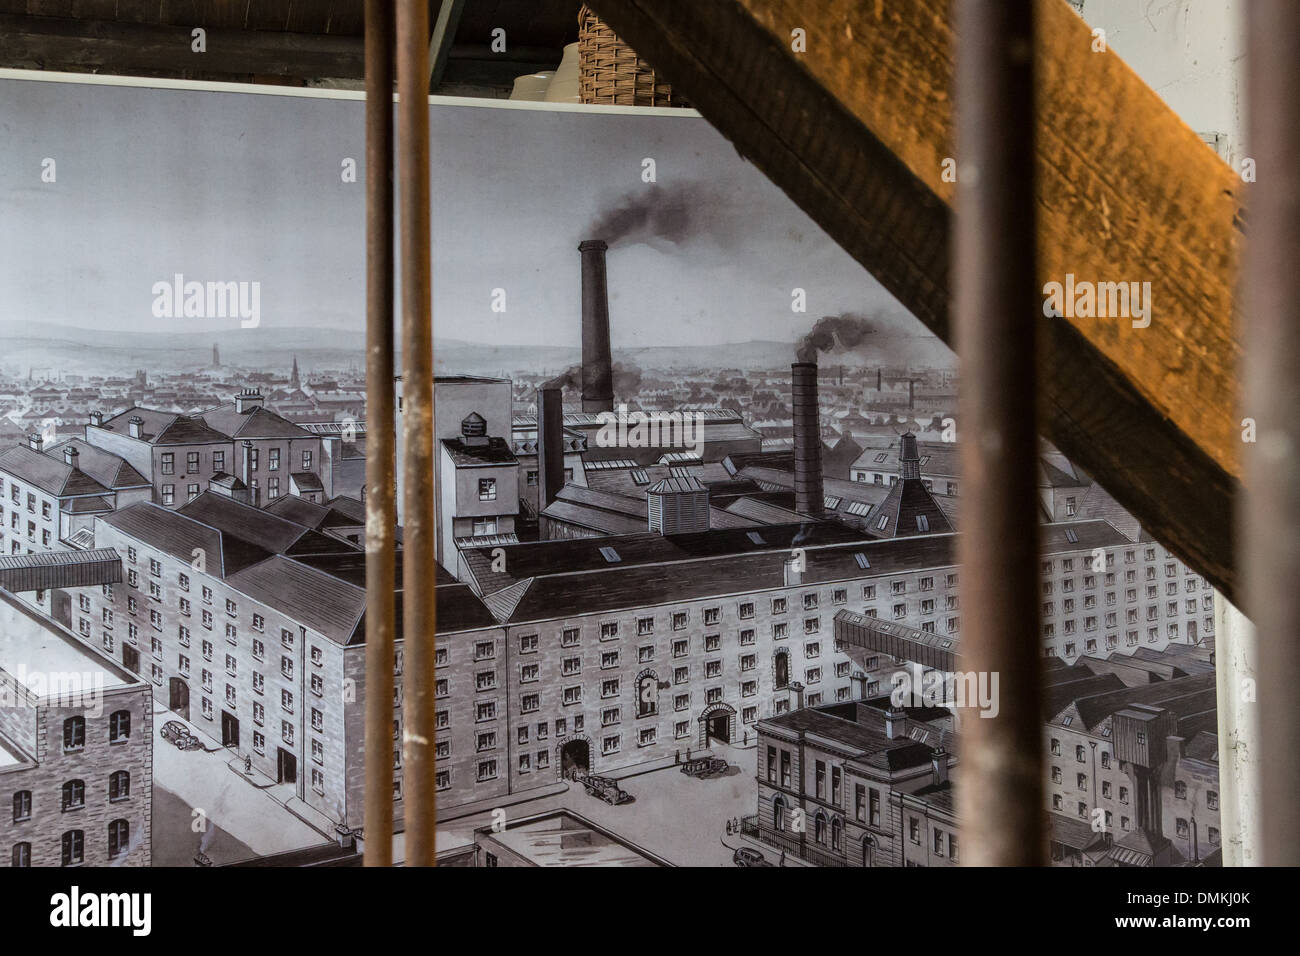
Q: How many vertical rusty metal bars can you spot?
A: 4